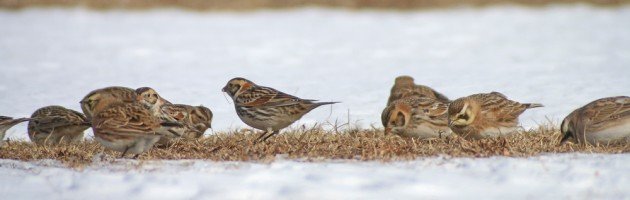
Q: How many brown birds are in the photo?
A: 11